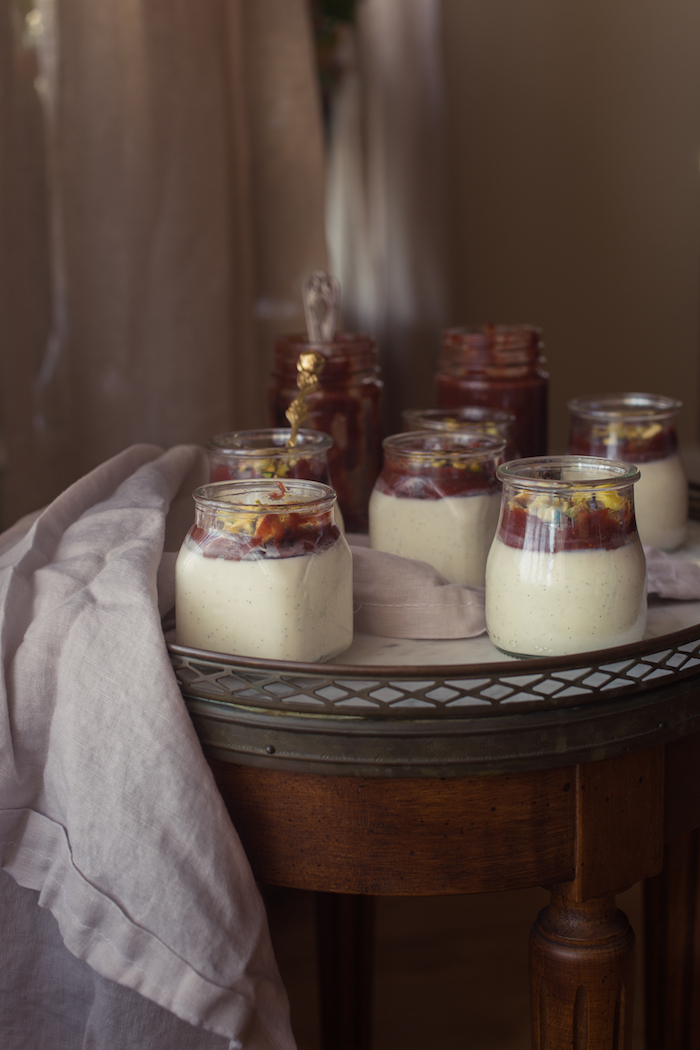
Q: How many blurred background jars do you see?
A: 2